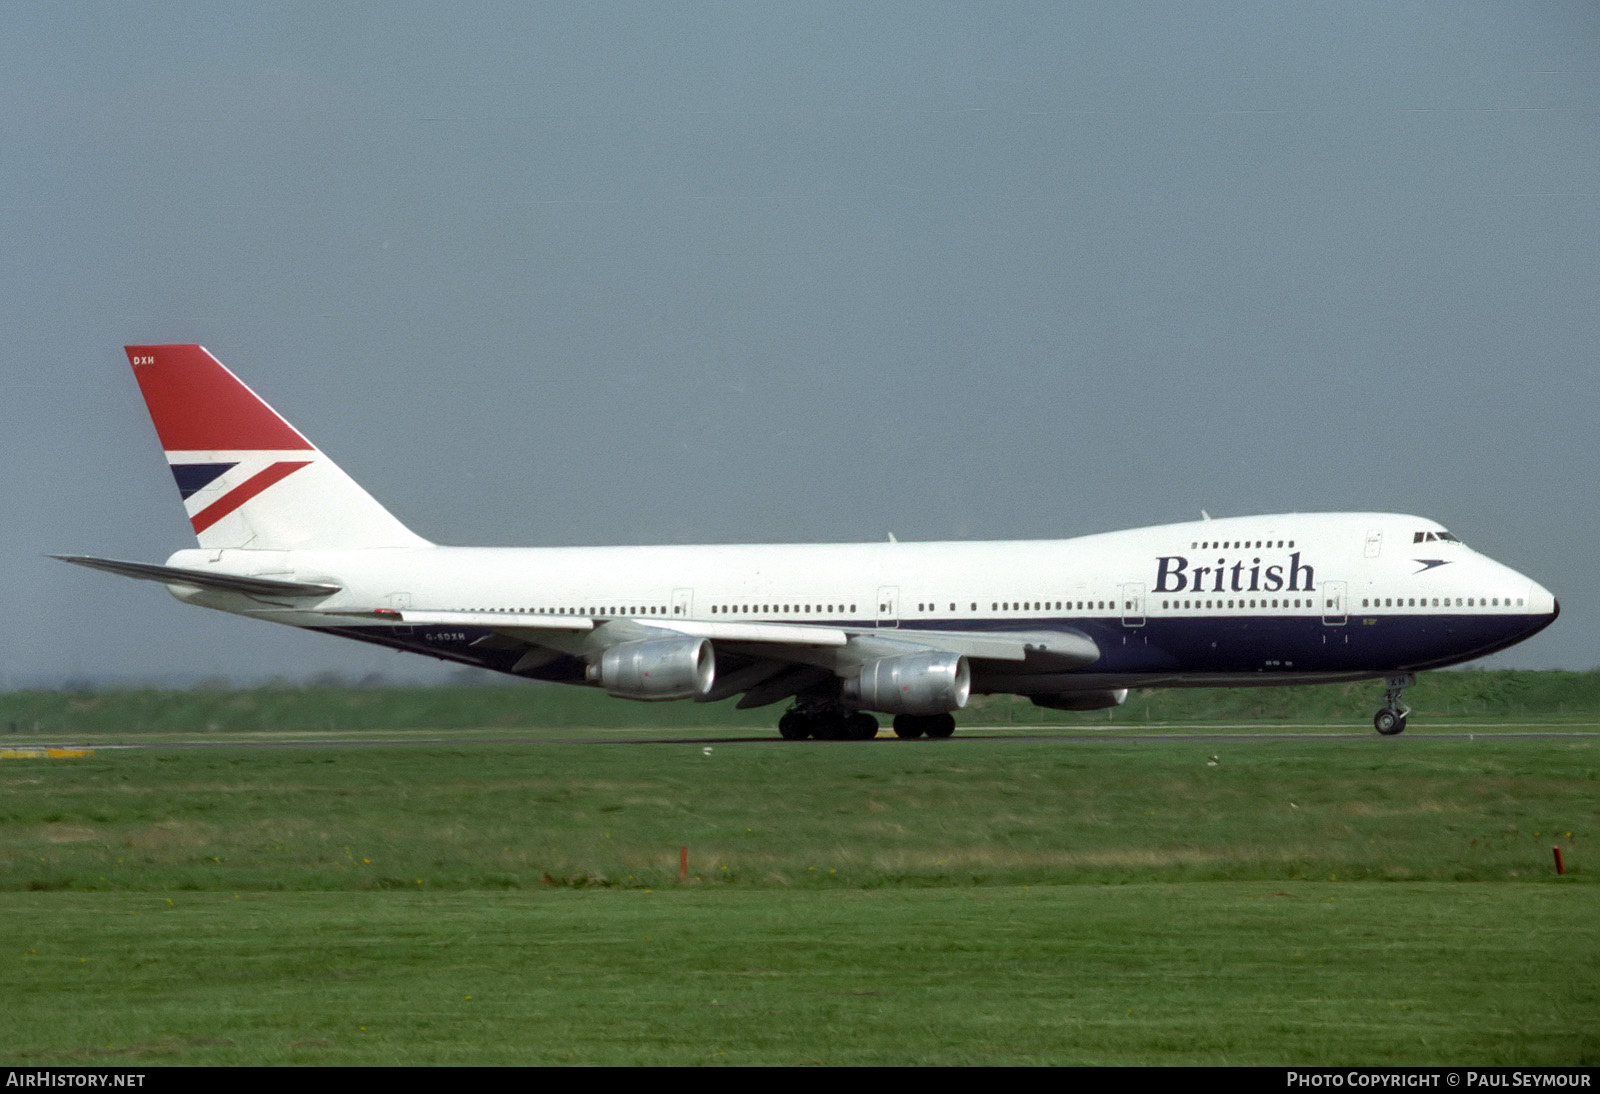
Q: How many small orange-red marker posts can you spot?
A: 2